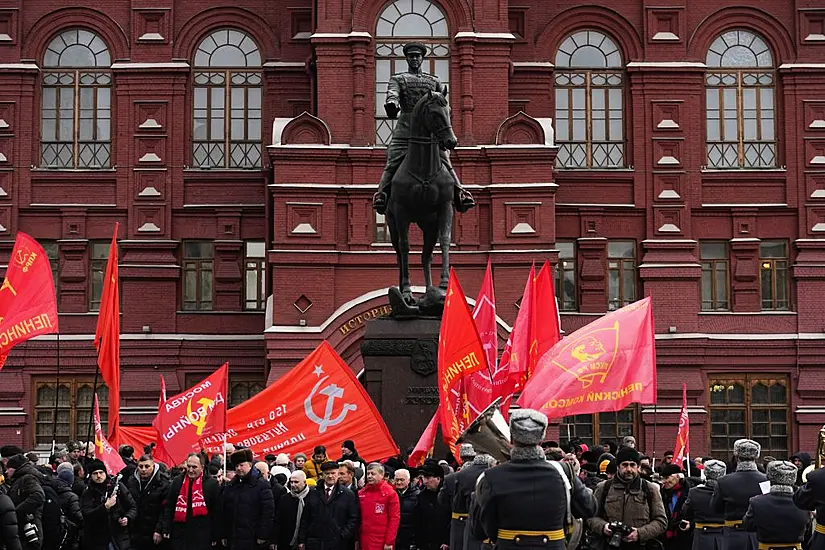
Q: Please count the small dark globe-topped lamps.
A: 0